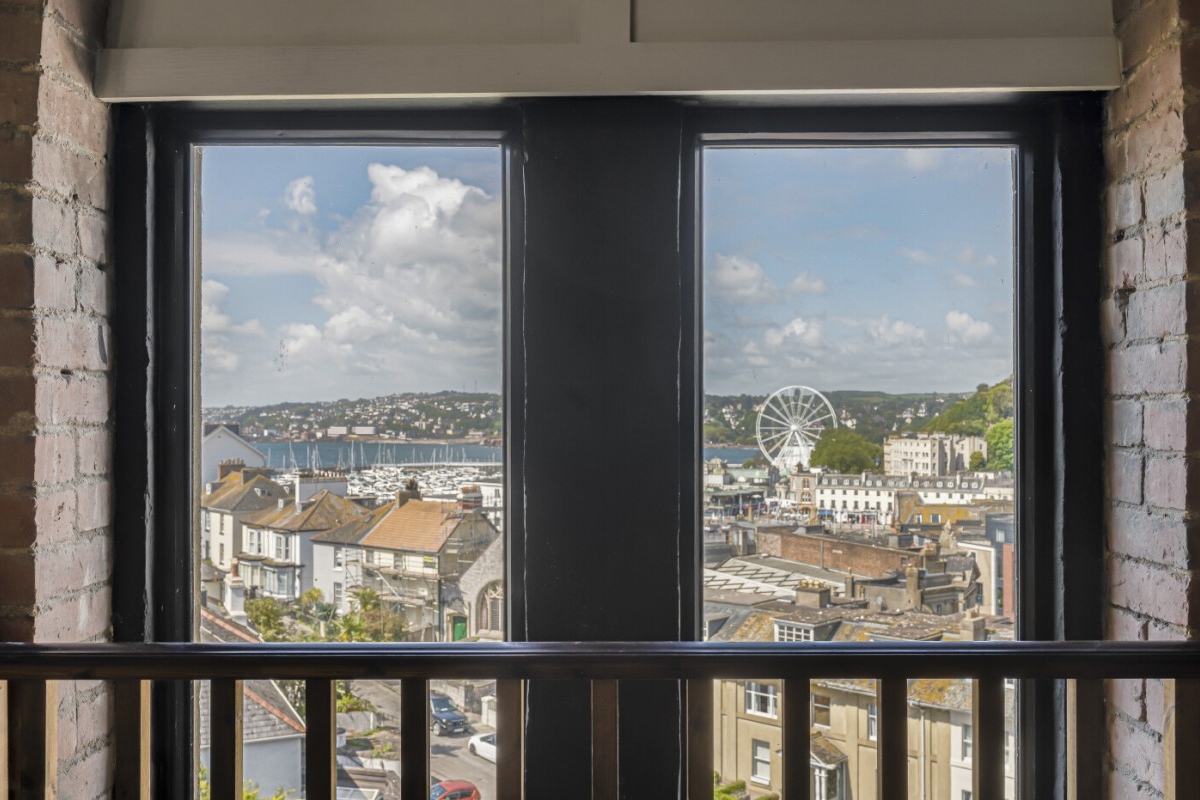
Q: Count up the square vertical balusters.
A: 13